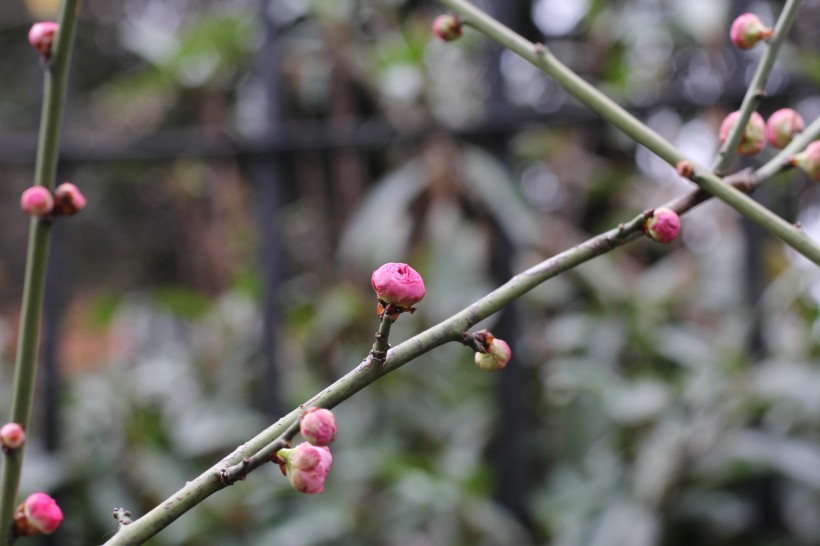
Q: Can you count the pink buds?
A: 15